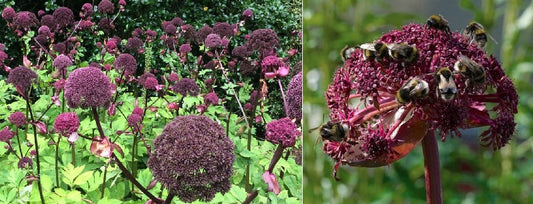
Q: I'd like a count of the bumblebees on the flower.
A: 9